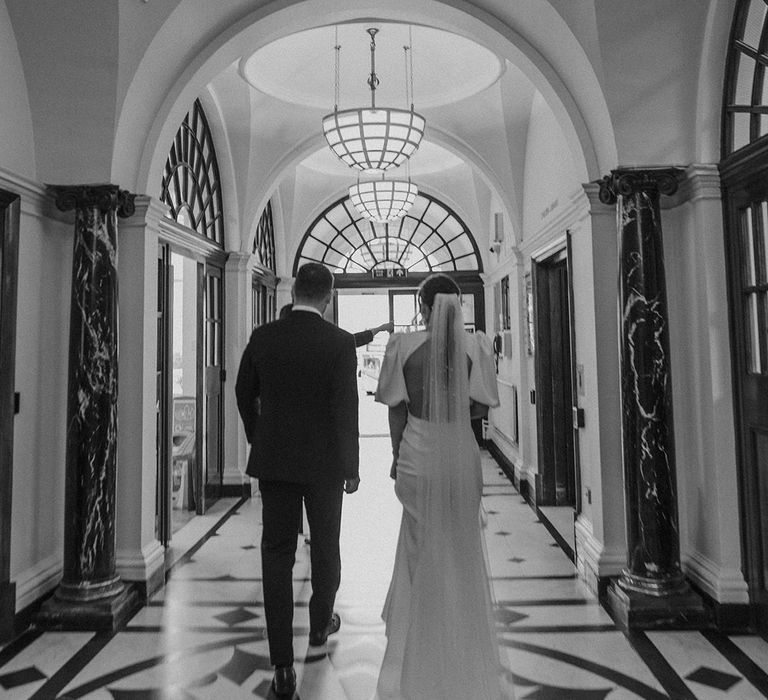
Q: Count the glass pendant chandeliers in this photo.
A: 2